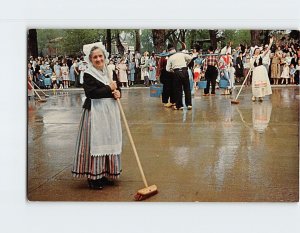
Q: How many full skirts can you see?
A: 2